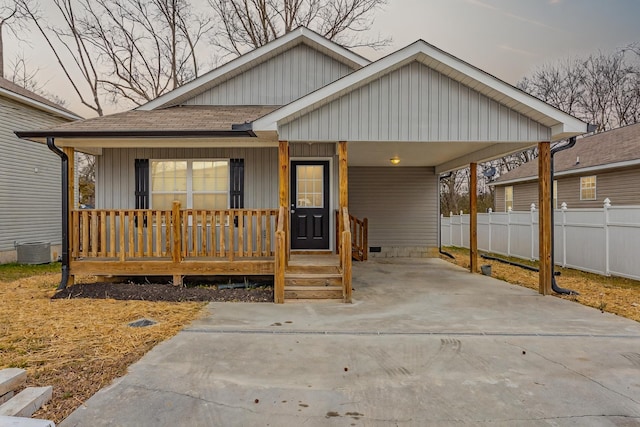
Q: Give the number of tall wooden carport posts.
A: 2